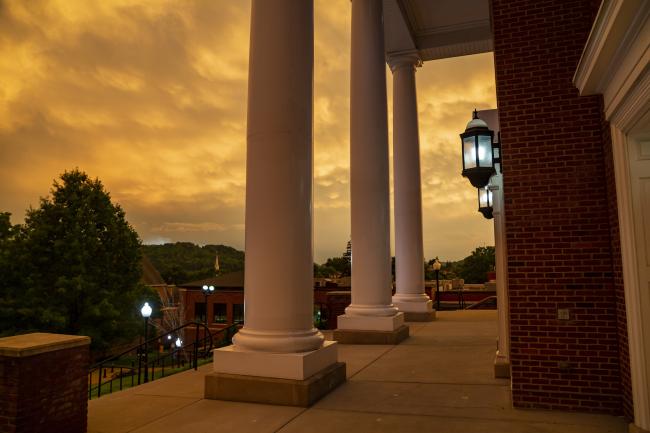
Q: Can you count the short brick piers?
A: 1